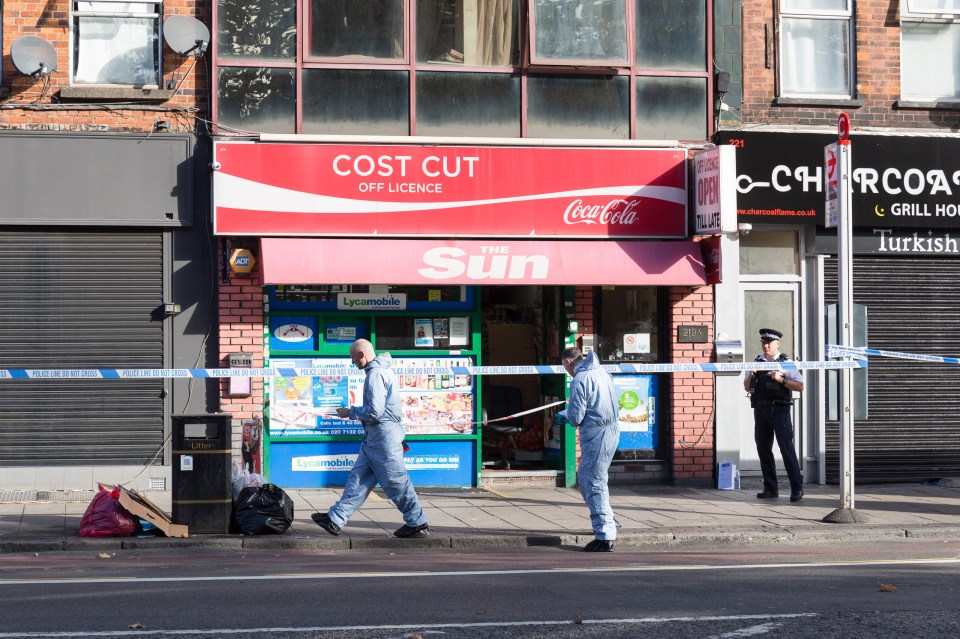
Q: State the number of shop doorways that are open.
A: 1